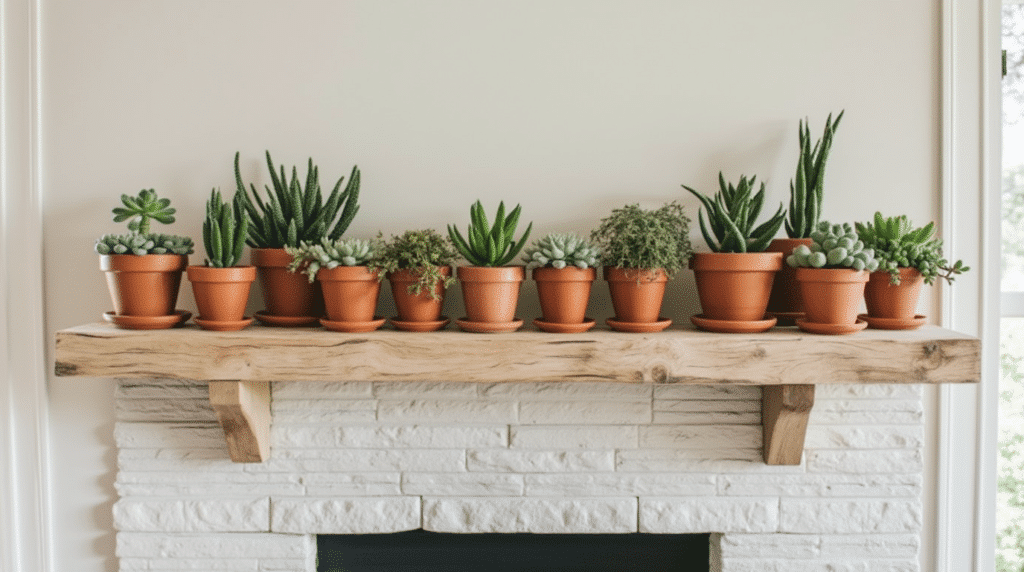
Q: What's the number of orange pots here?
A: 12